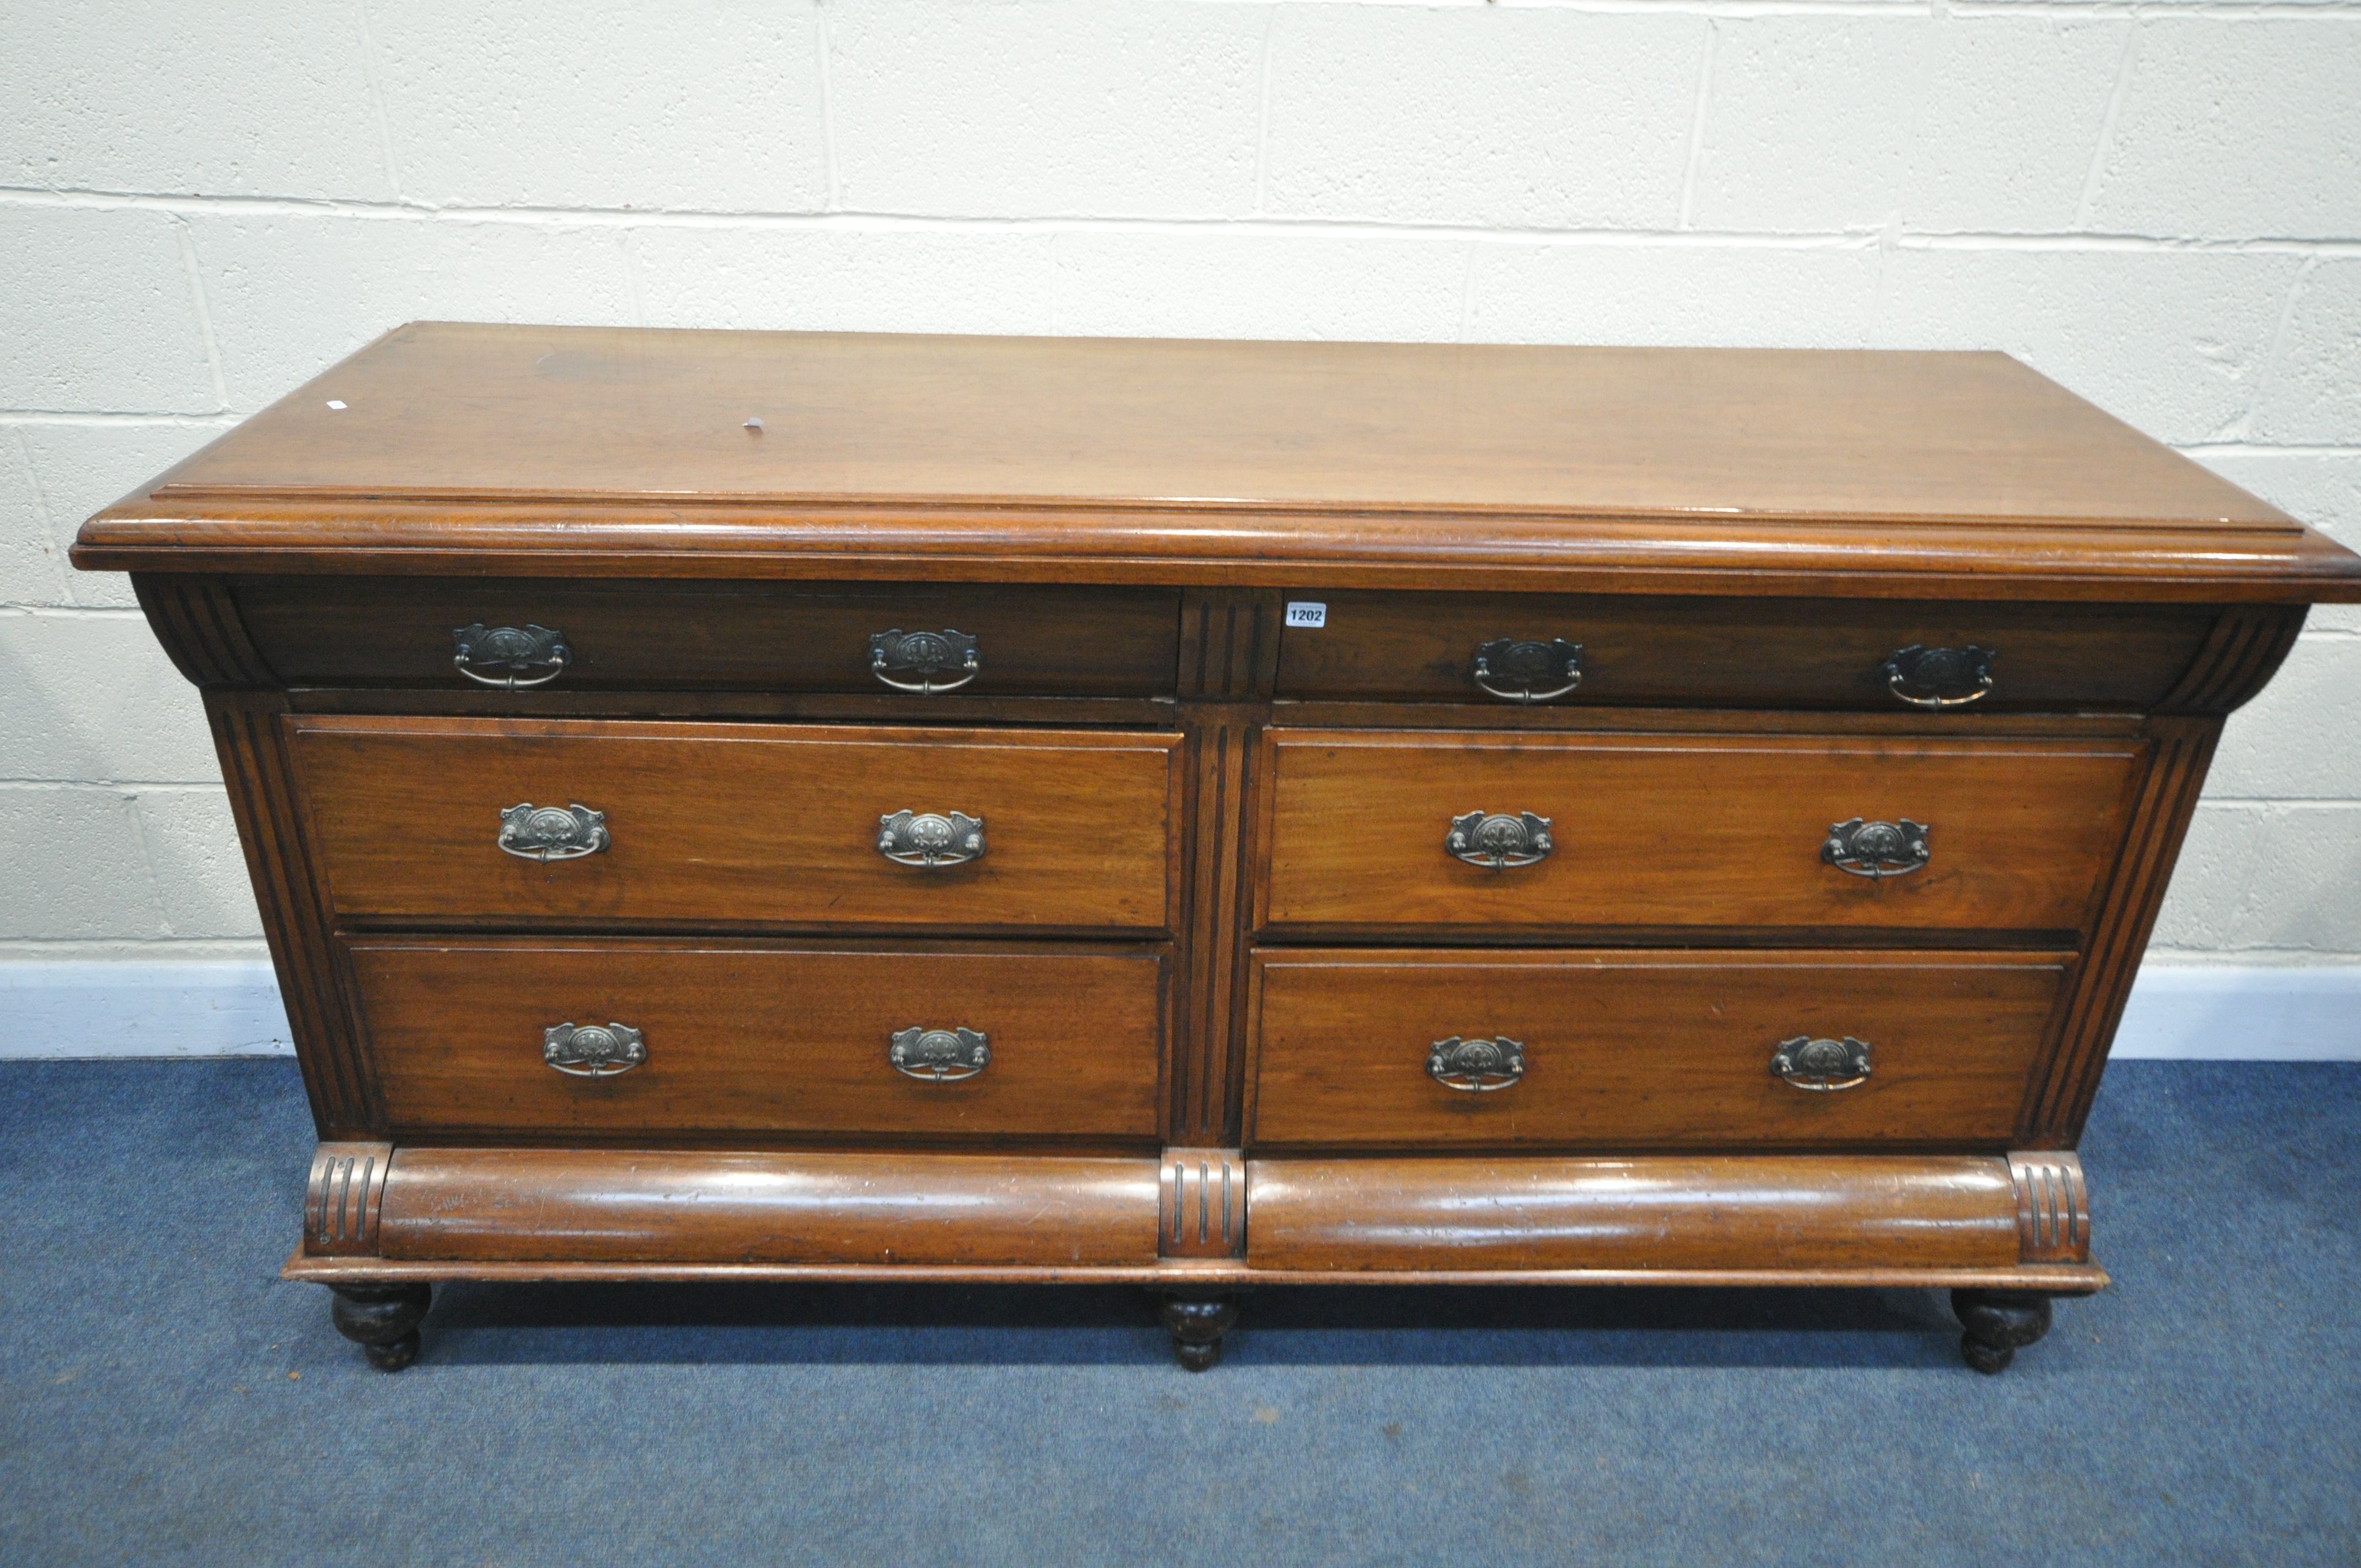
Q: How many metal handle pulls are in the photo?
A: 12